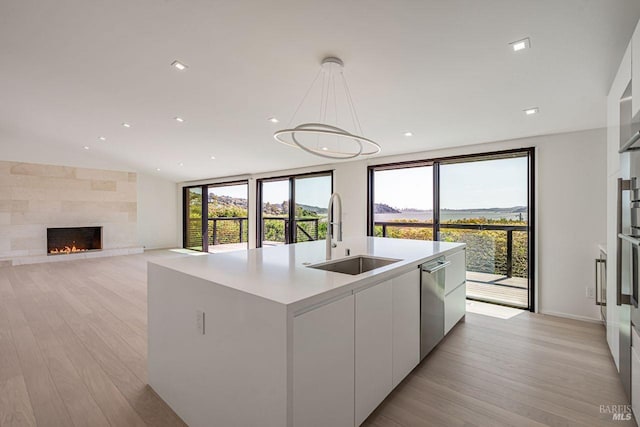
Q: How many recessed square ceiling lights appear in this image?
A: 13